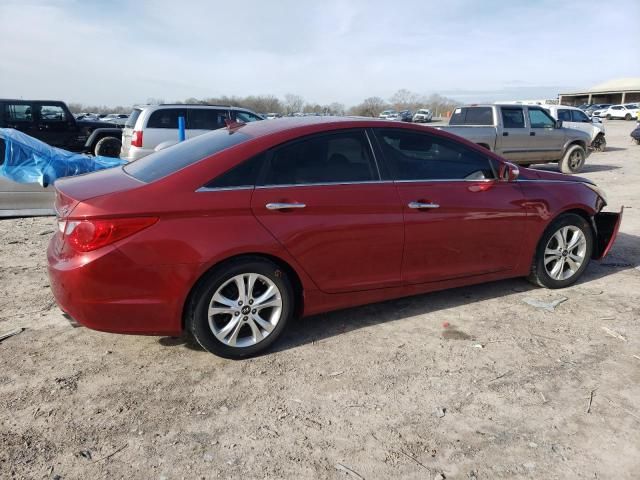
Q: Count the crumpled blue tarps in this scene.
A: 1